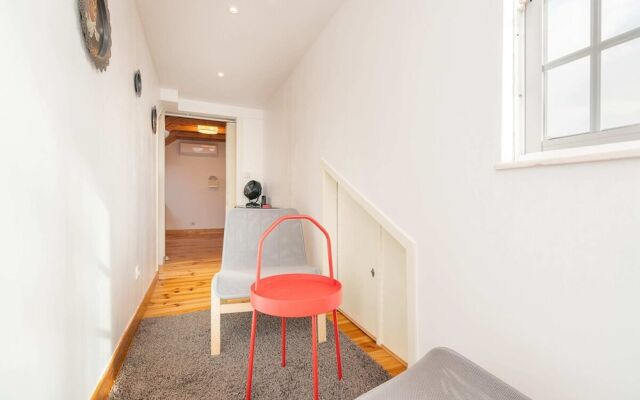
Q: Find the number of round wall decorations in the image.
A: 3